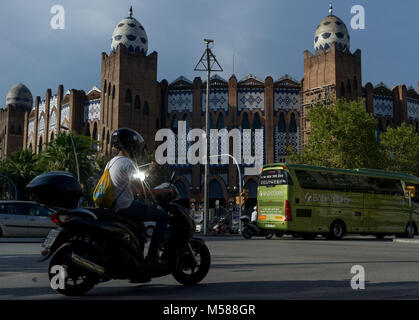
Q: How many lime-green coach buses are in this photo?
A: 1